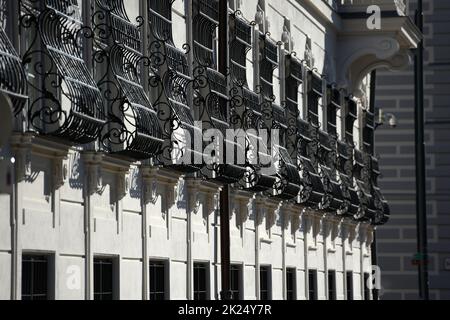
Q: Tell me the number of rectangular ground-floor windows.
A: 11